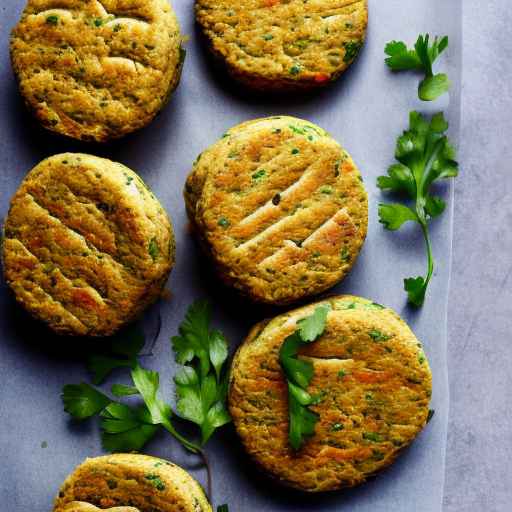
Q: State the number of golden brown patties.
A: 6